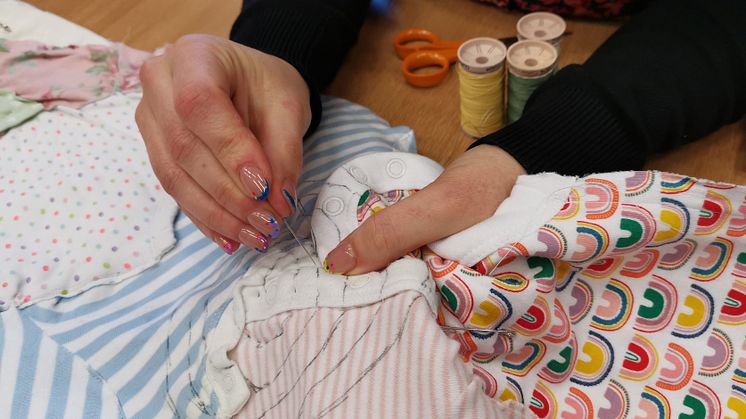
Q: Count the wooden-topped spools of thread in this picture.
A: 3